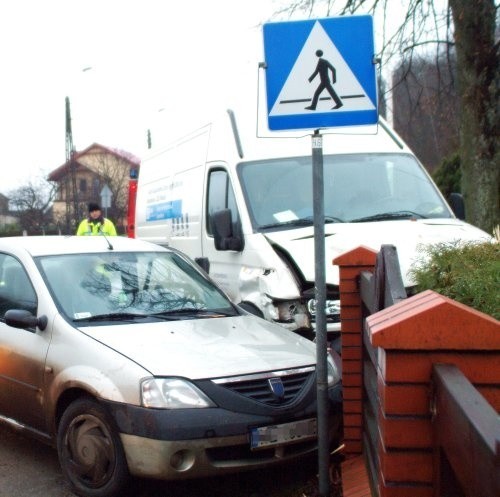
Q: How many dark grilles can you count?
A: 1